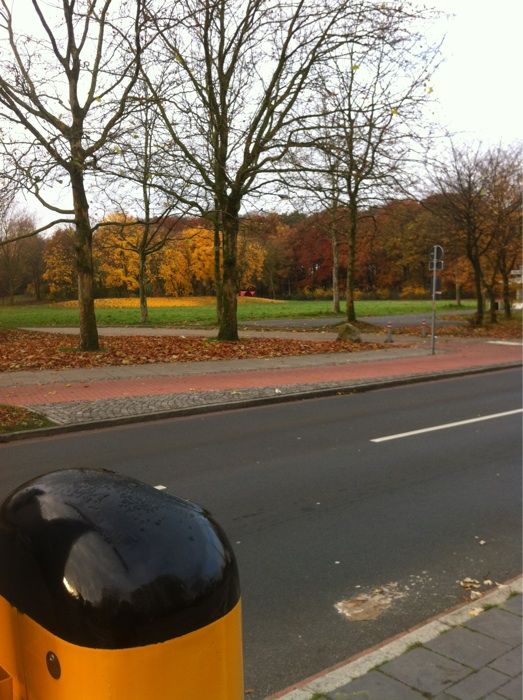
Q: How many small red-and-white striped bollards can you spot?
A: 2